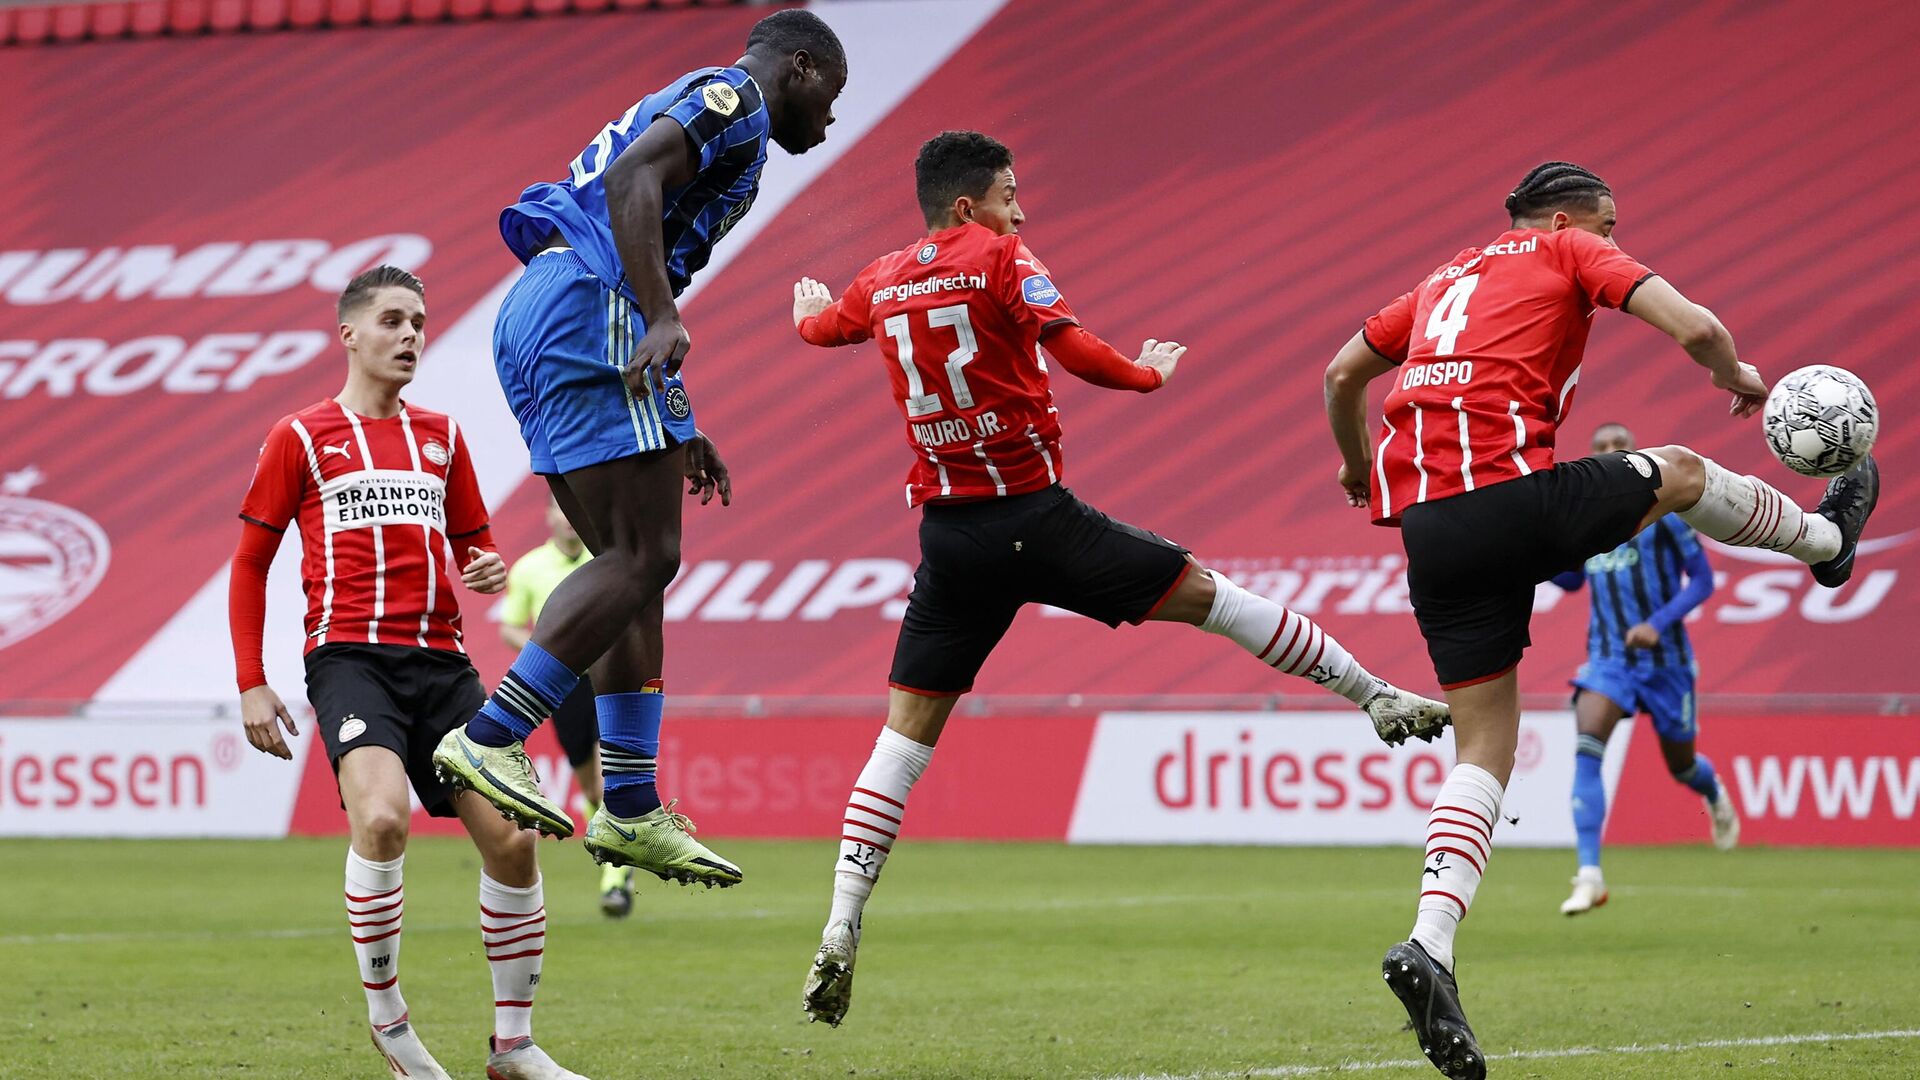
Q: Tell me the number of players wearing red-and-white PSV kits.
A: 3